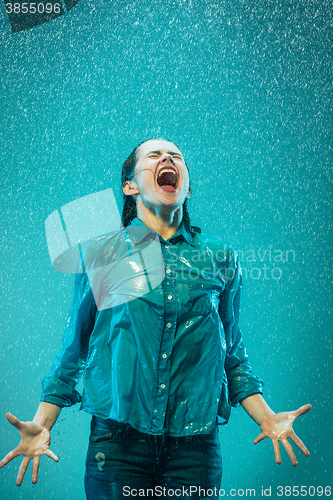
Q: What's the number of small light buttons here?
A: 6